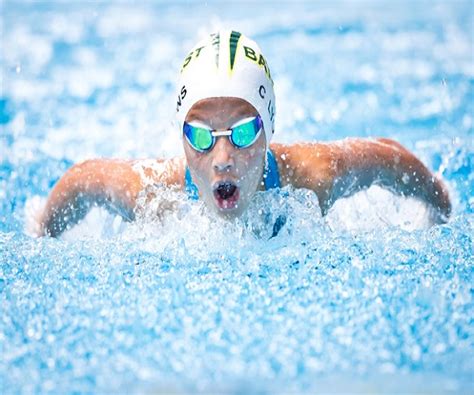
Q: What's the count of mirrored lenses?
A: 2